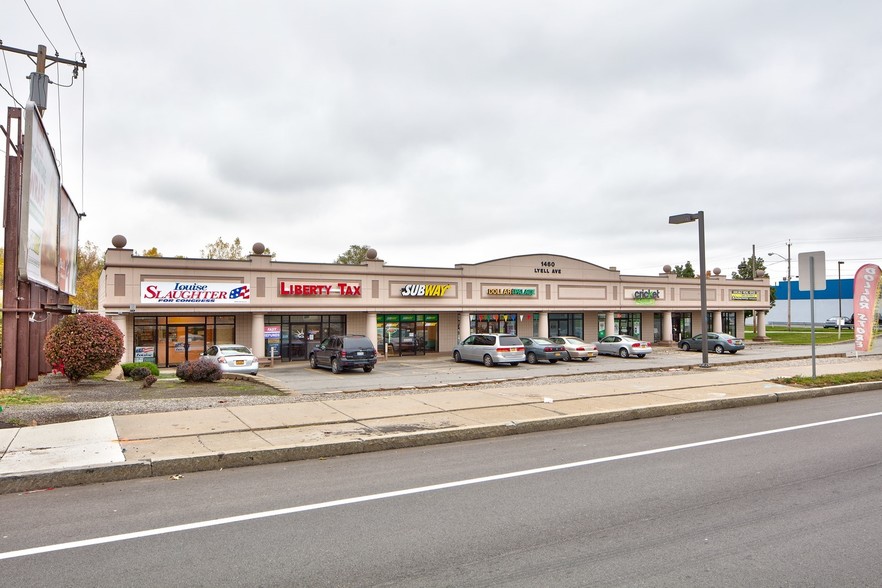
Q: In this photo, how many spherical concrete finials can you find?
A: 6